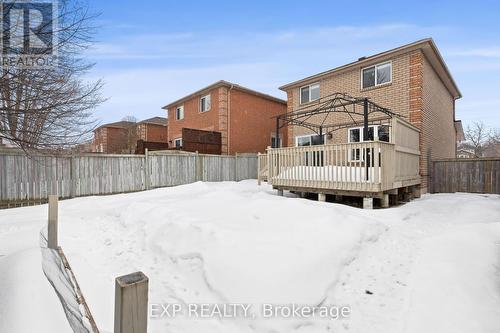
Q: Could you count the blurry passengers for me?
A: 0